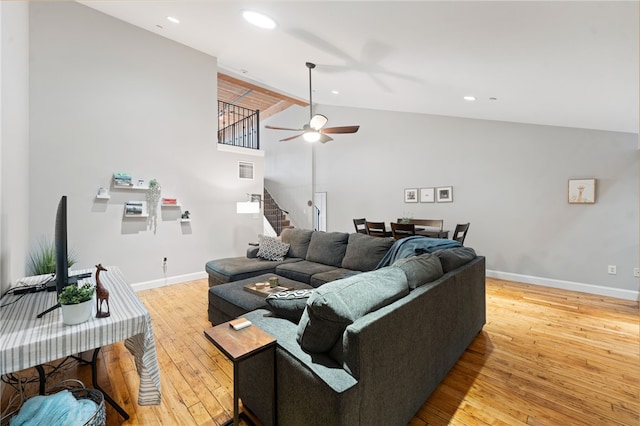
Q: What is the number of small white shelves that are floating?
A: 5